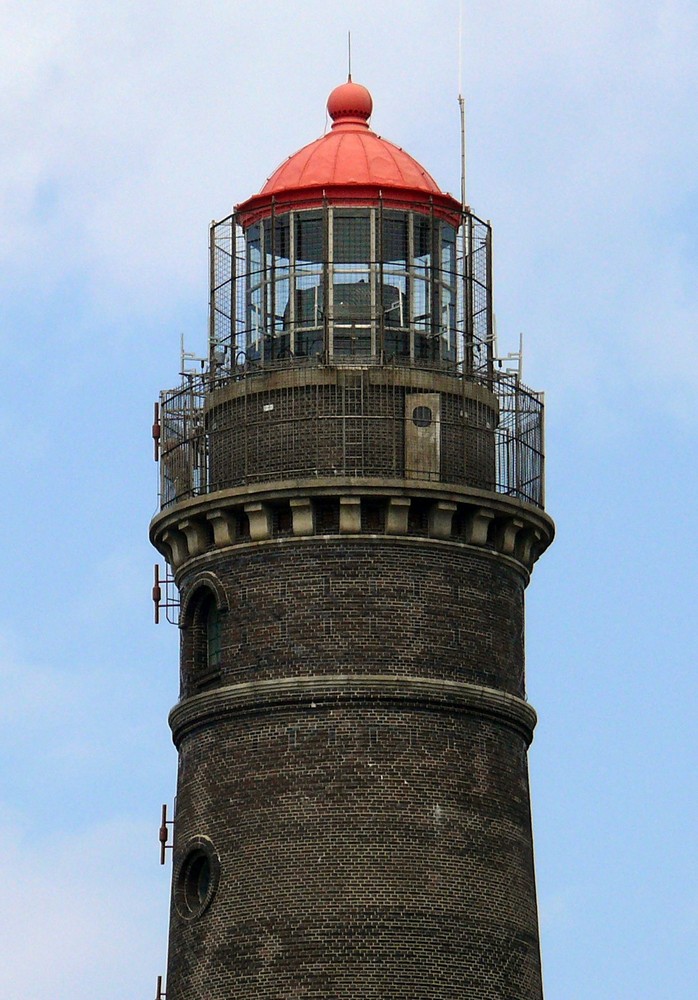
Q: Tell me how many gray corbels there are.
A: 11